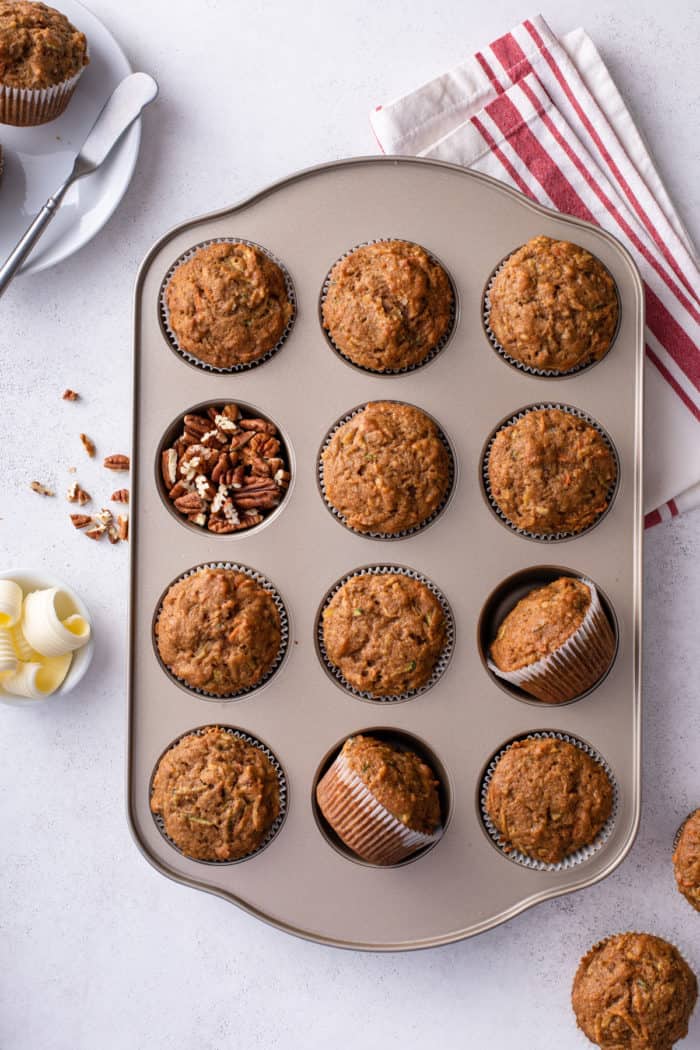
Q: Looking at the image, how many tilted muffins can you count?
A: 2